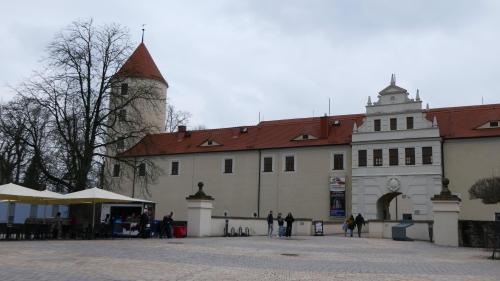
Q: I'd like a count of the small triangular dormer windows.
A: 3